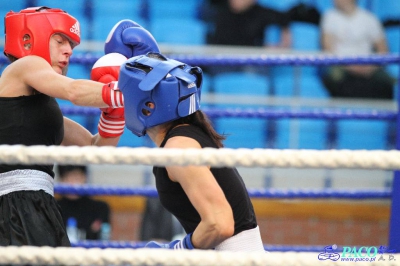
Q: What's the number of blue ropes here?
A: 4